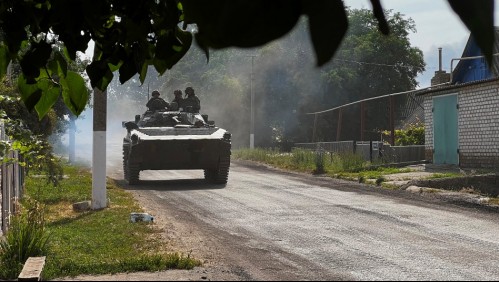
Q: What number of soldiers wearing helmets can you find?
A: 3